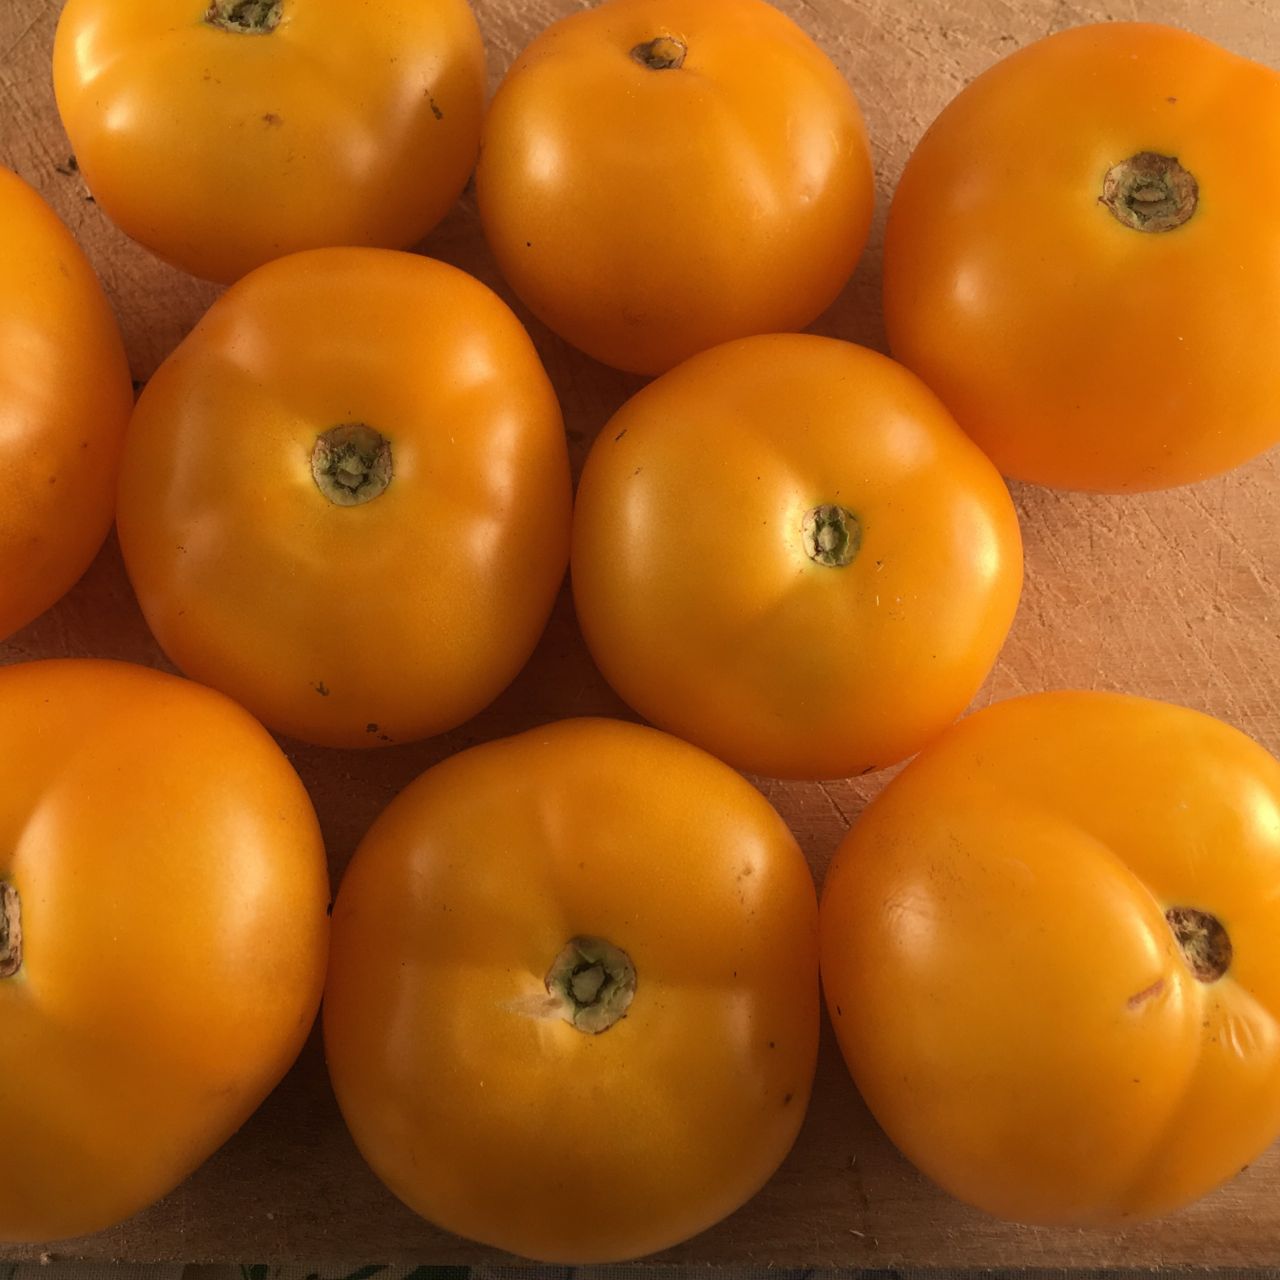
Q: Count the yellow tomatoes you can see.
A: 9